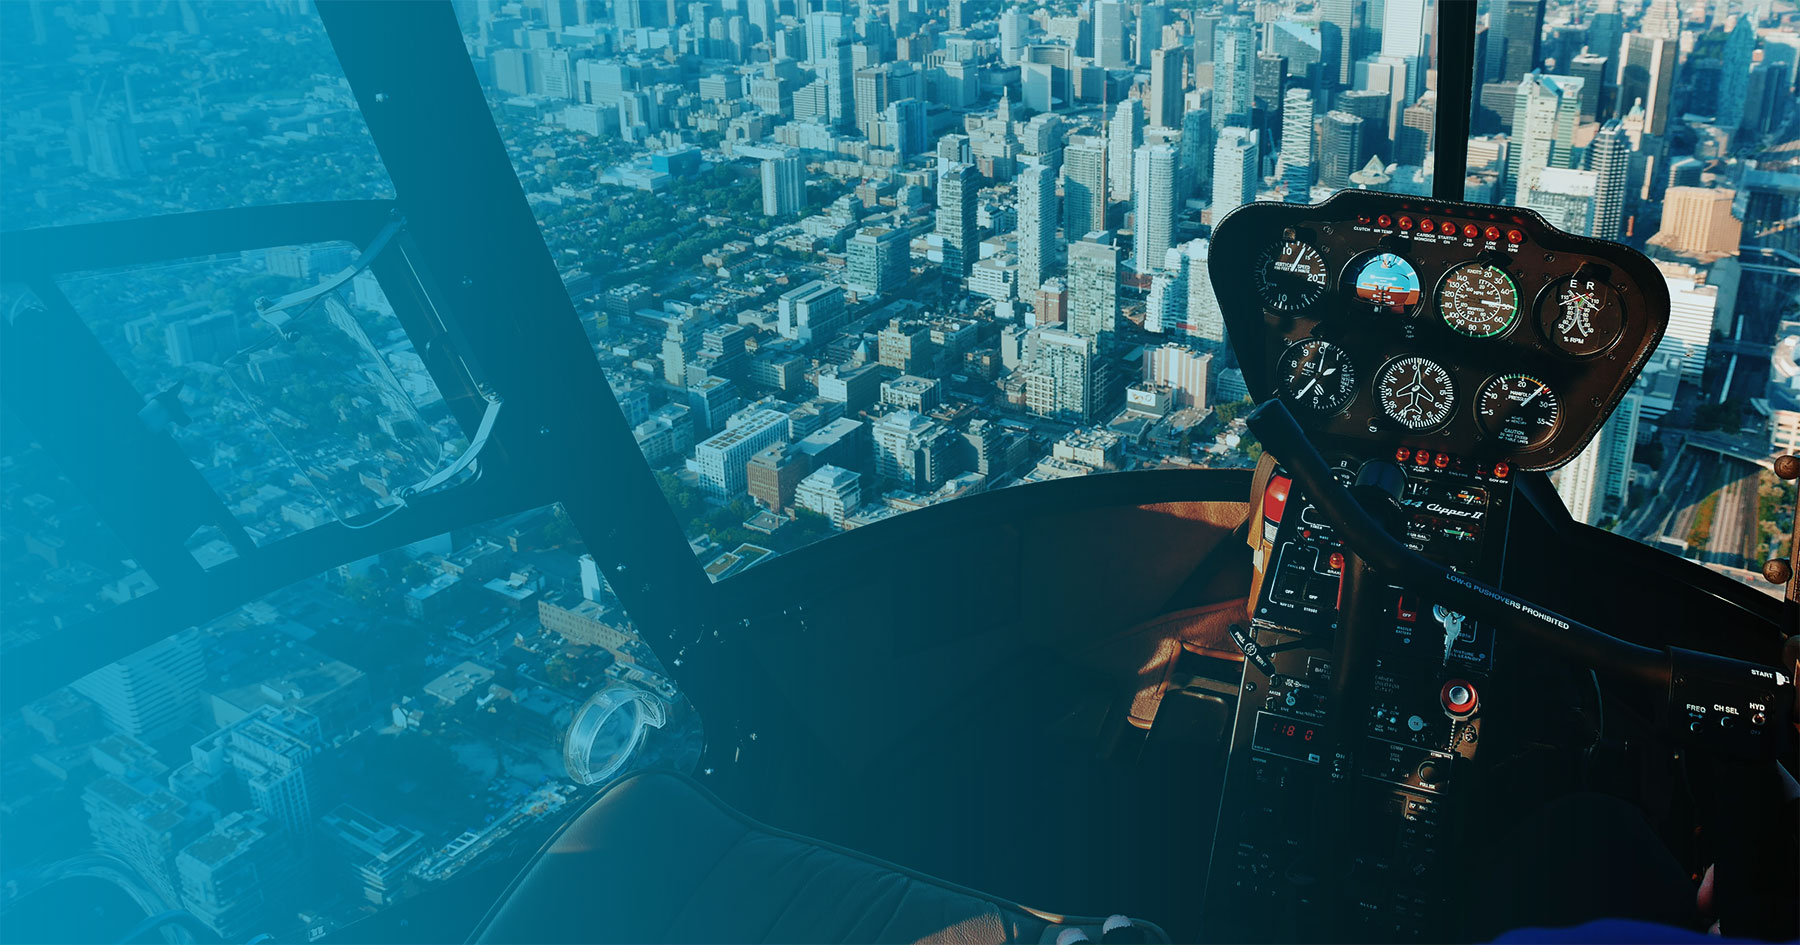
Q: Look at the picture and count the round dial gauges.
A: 7